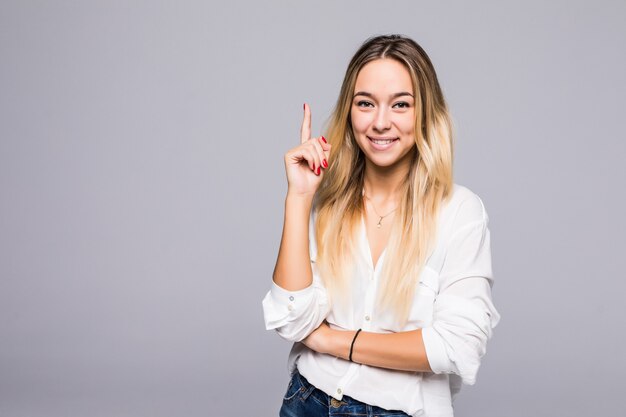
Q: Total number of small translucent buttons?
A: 4